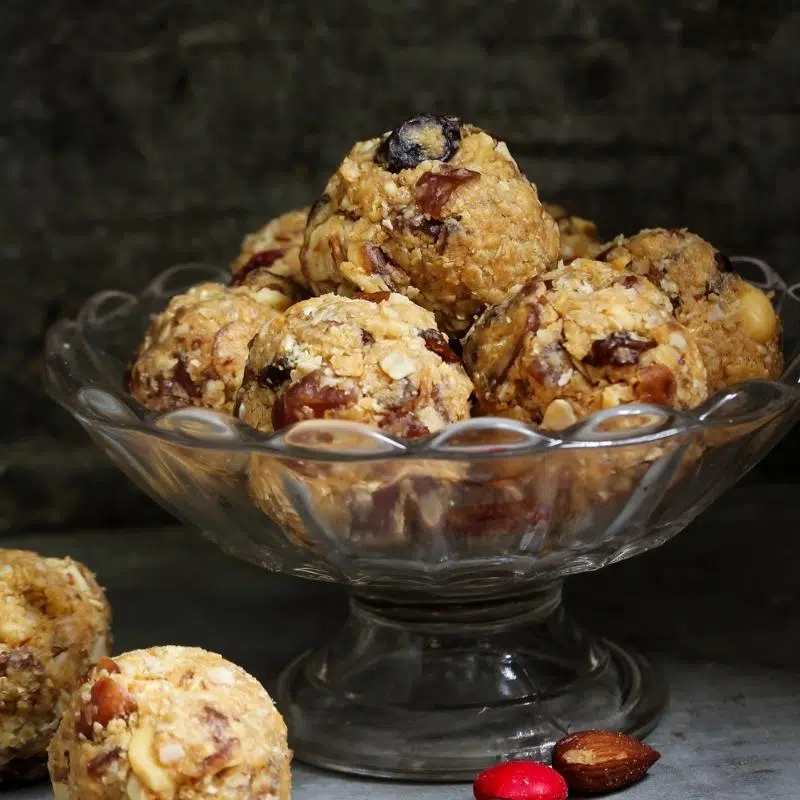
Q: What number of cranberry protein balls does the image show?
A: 9